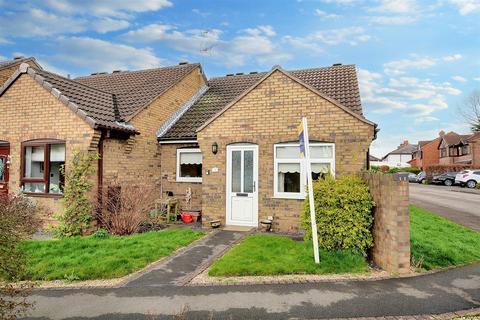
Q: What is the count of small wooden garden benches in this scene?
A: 1